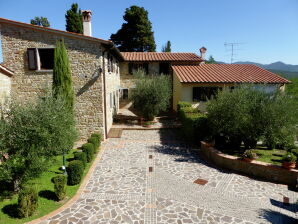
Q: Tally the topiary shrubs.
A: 7